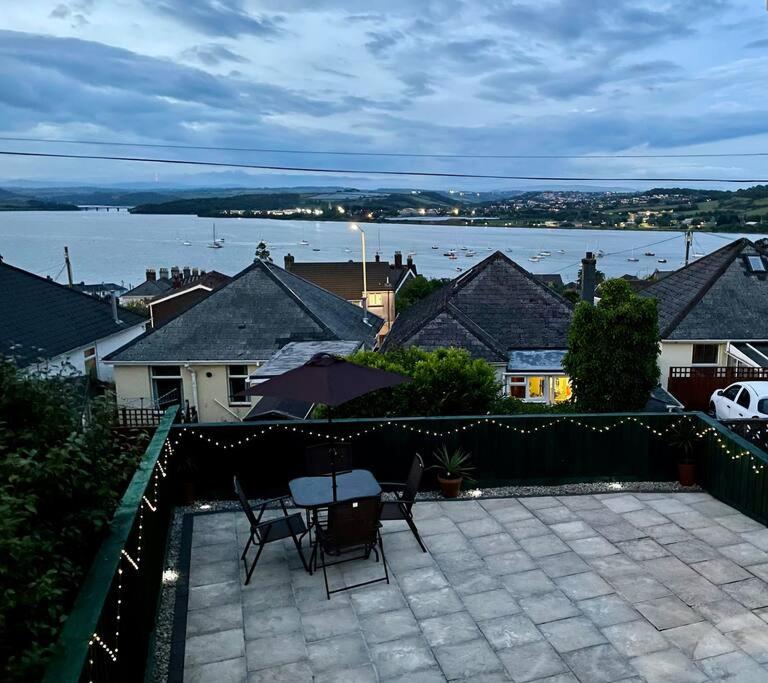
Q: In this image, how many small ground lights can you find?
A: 4